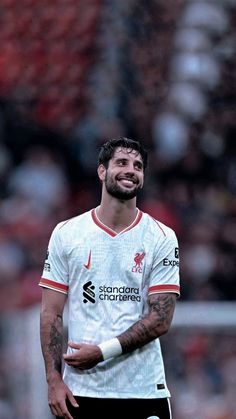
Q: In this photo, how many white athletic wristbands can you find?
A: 1